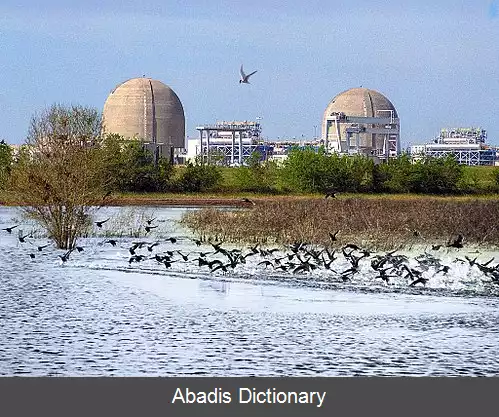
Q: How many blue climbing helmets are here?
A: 0